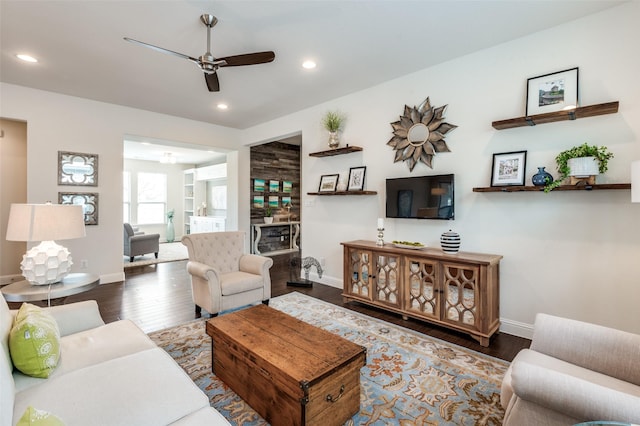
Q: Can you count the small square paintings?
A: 6